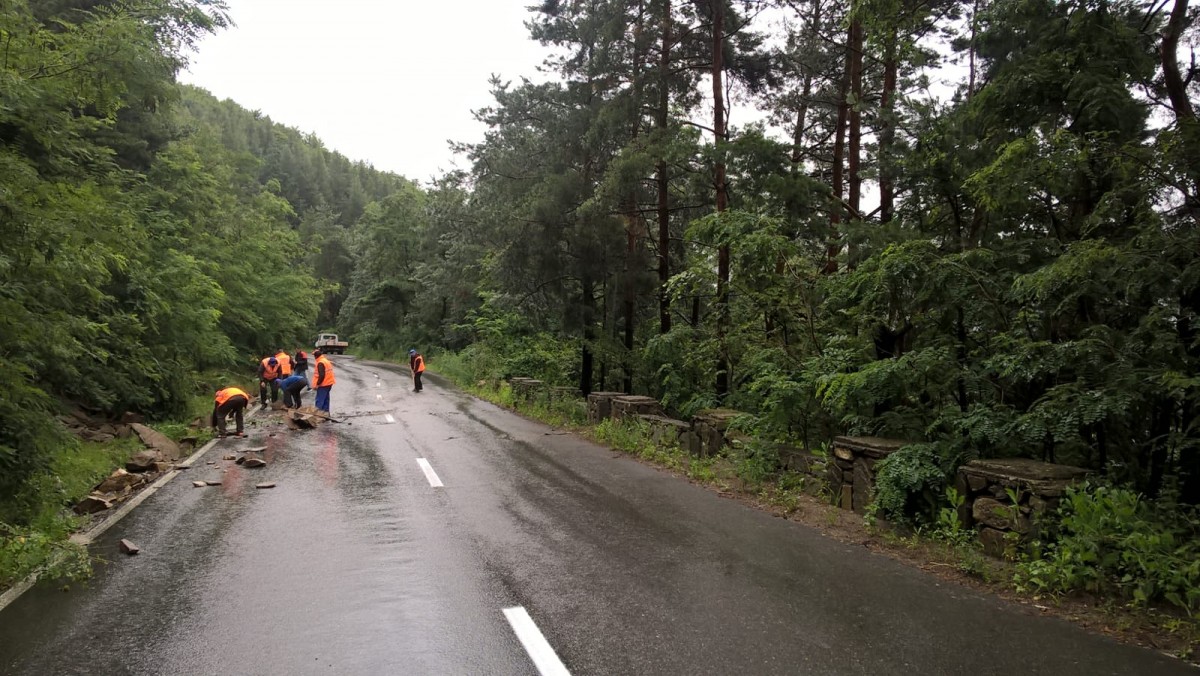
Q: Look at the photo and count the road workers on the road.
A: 7